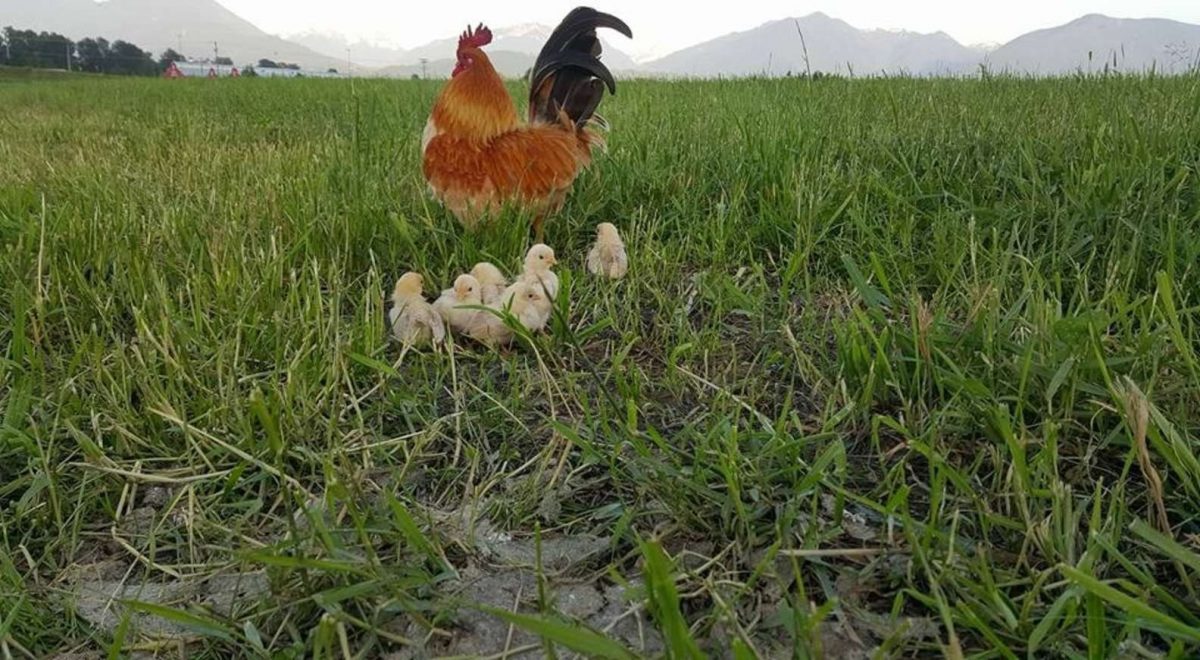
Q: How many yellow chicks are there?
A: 6